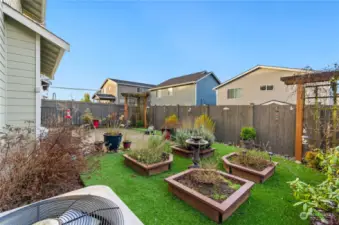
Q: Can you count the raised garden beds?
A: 4